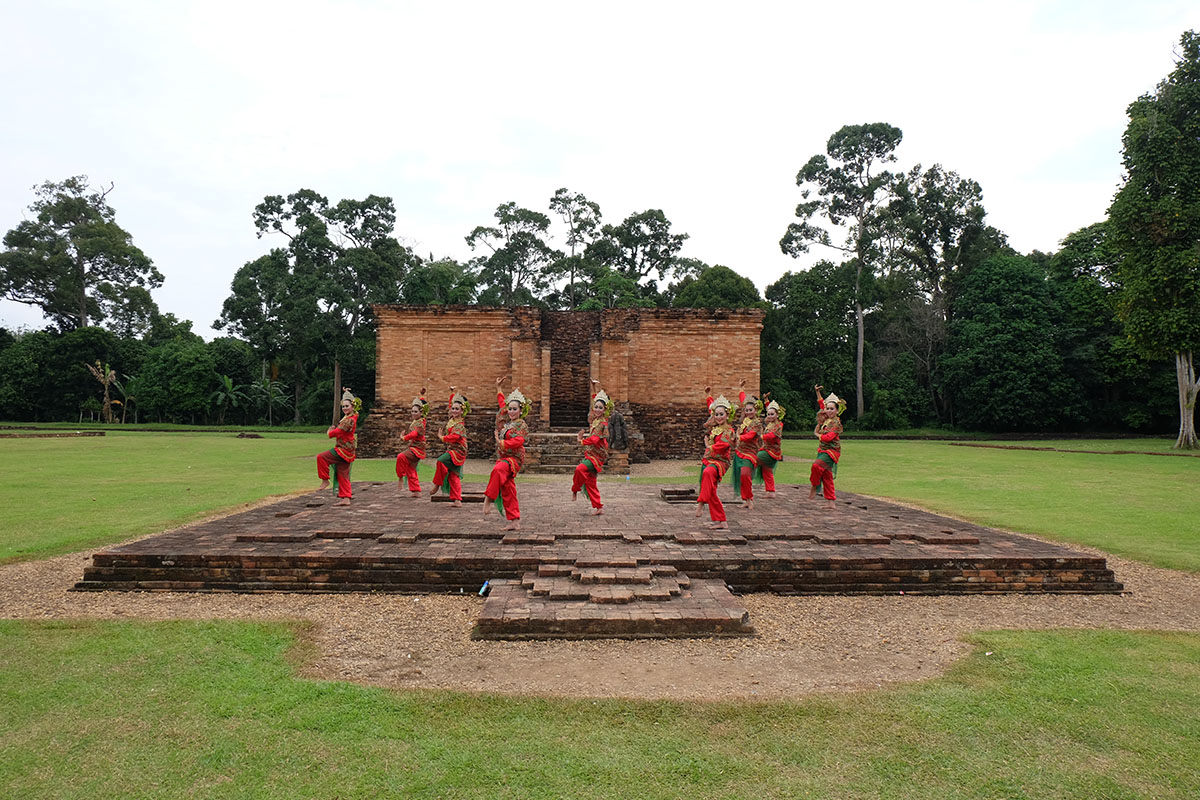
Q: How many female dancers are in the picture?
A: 9